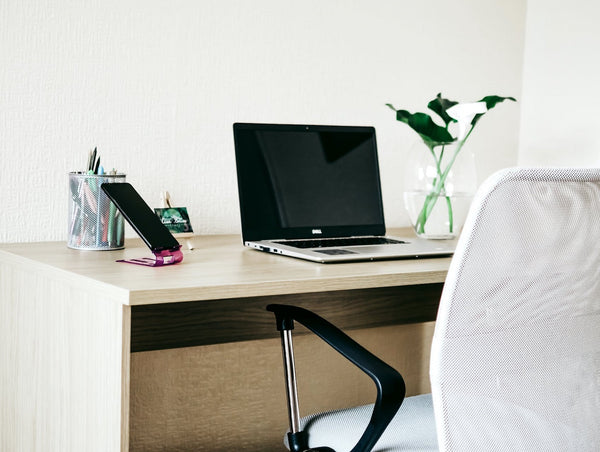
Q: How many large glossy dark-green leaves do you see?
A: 3